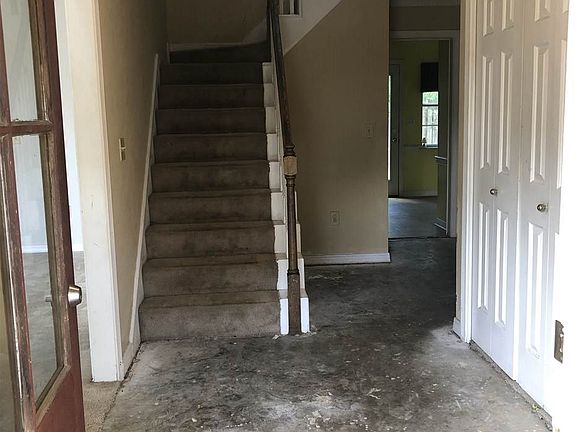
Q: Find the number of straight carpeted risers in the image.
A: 9